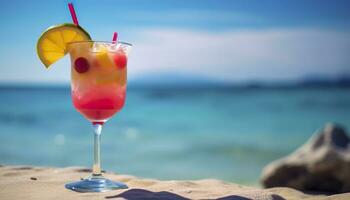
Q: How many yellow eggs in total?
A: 0